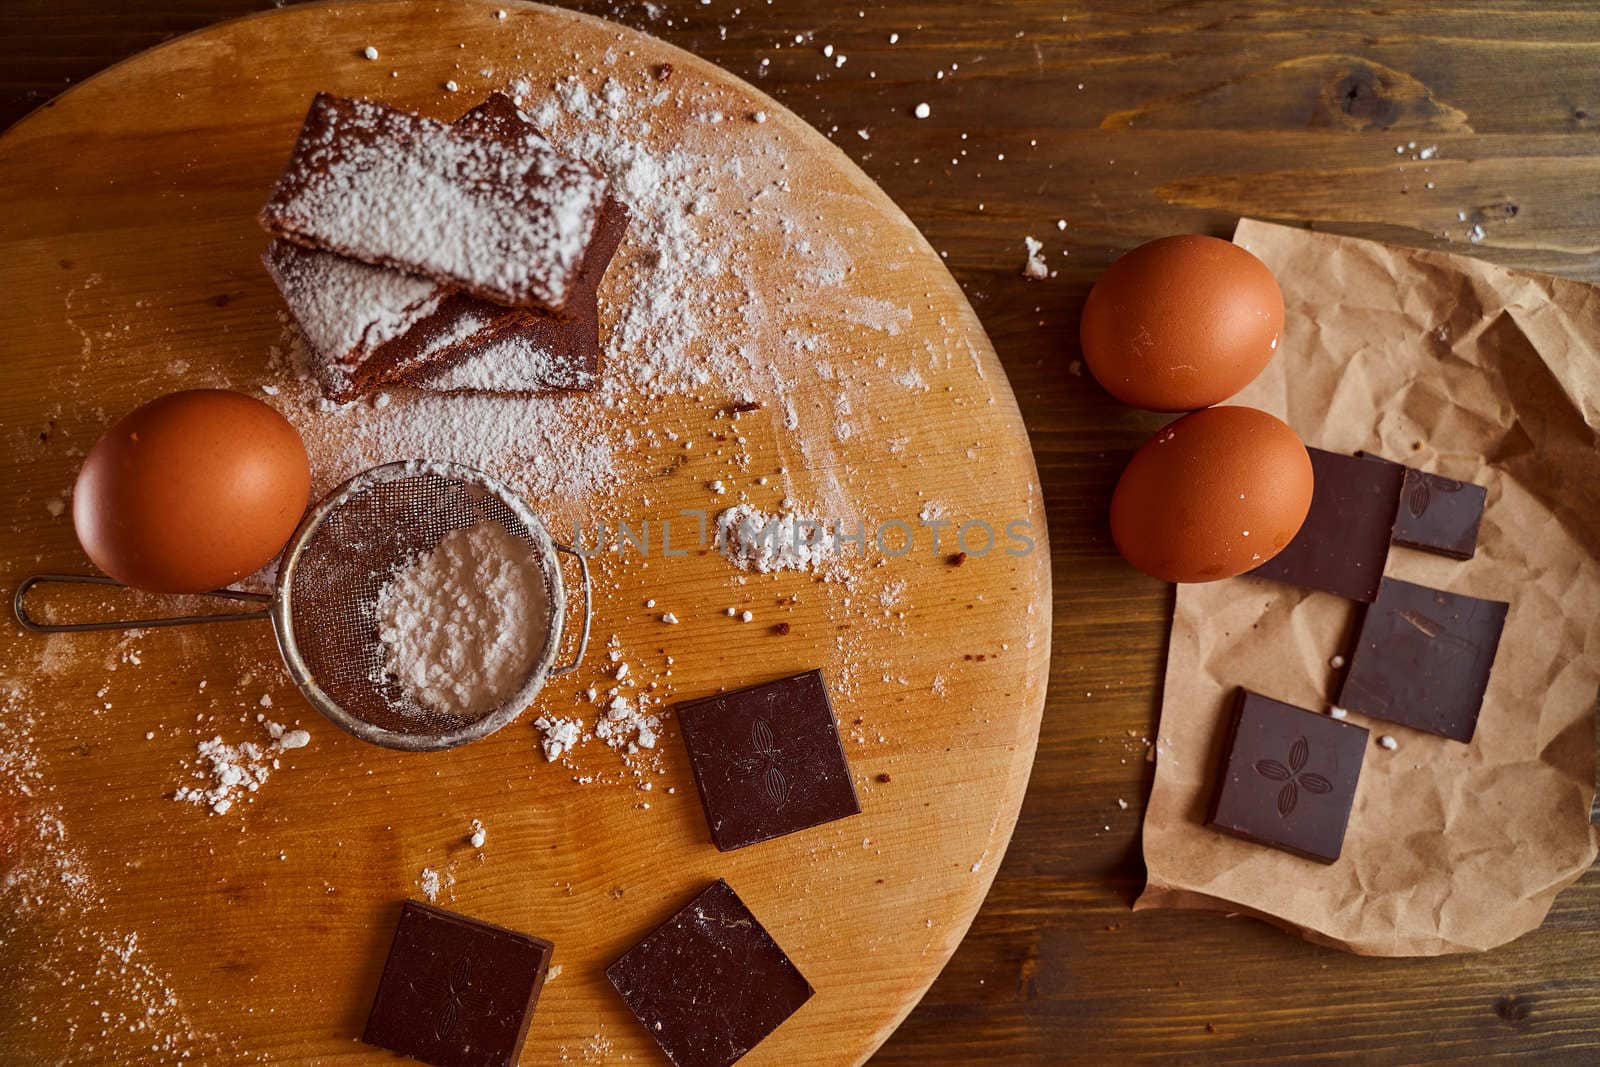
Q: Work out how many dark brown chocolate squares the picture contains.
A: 7